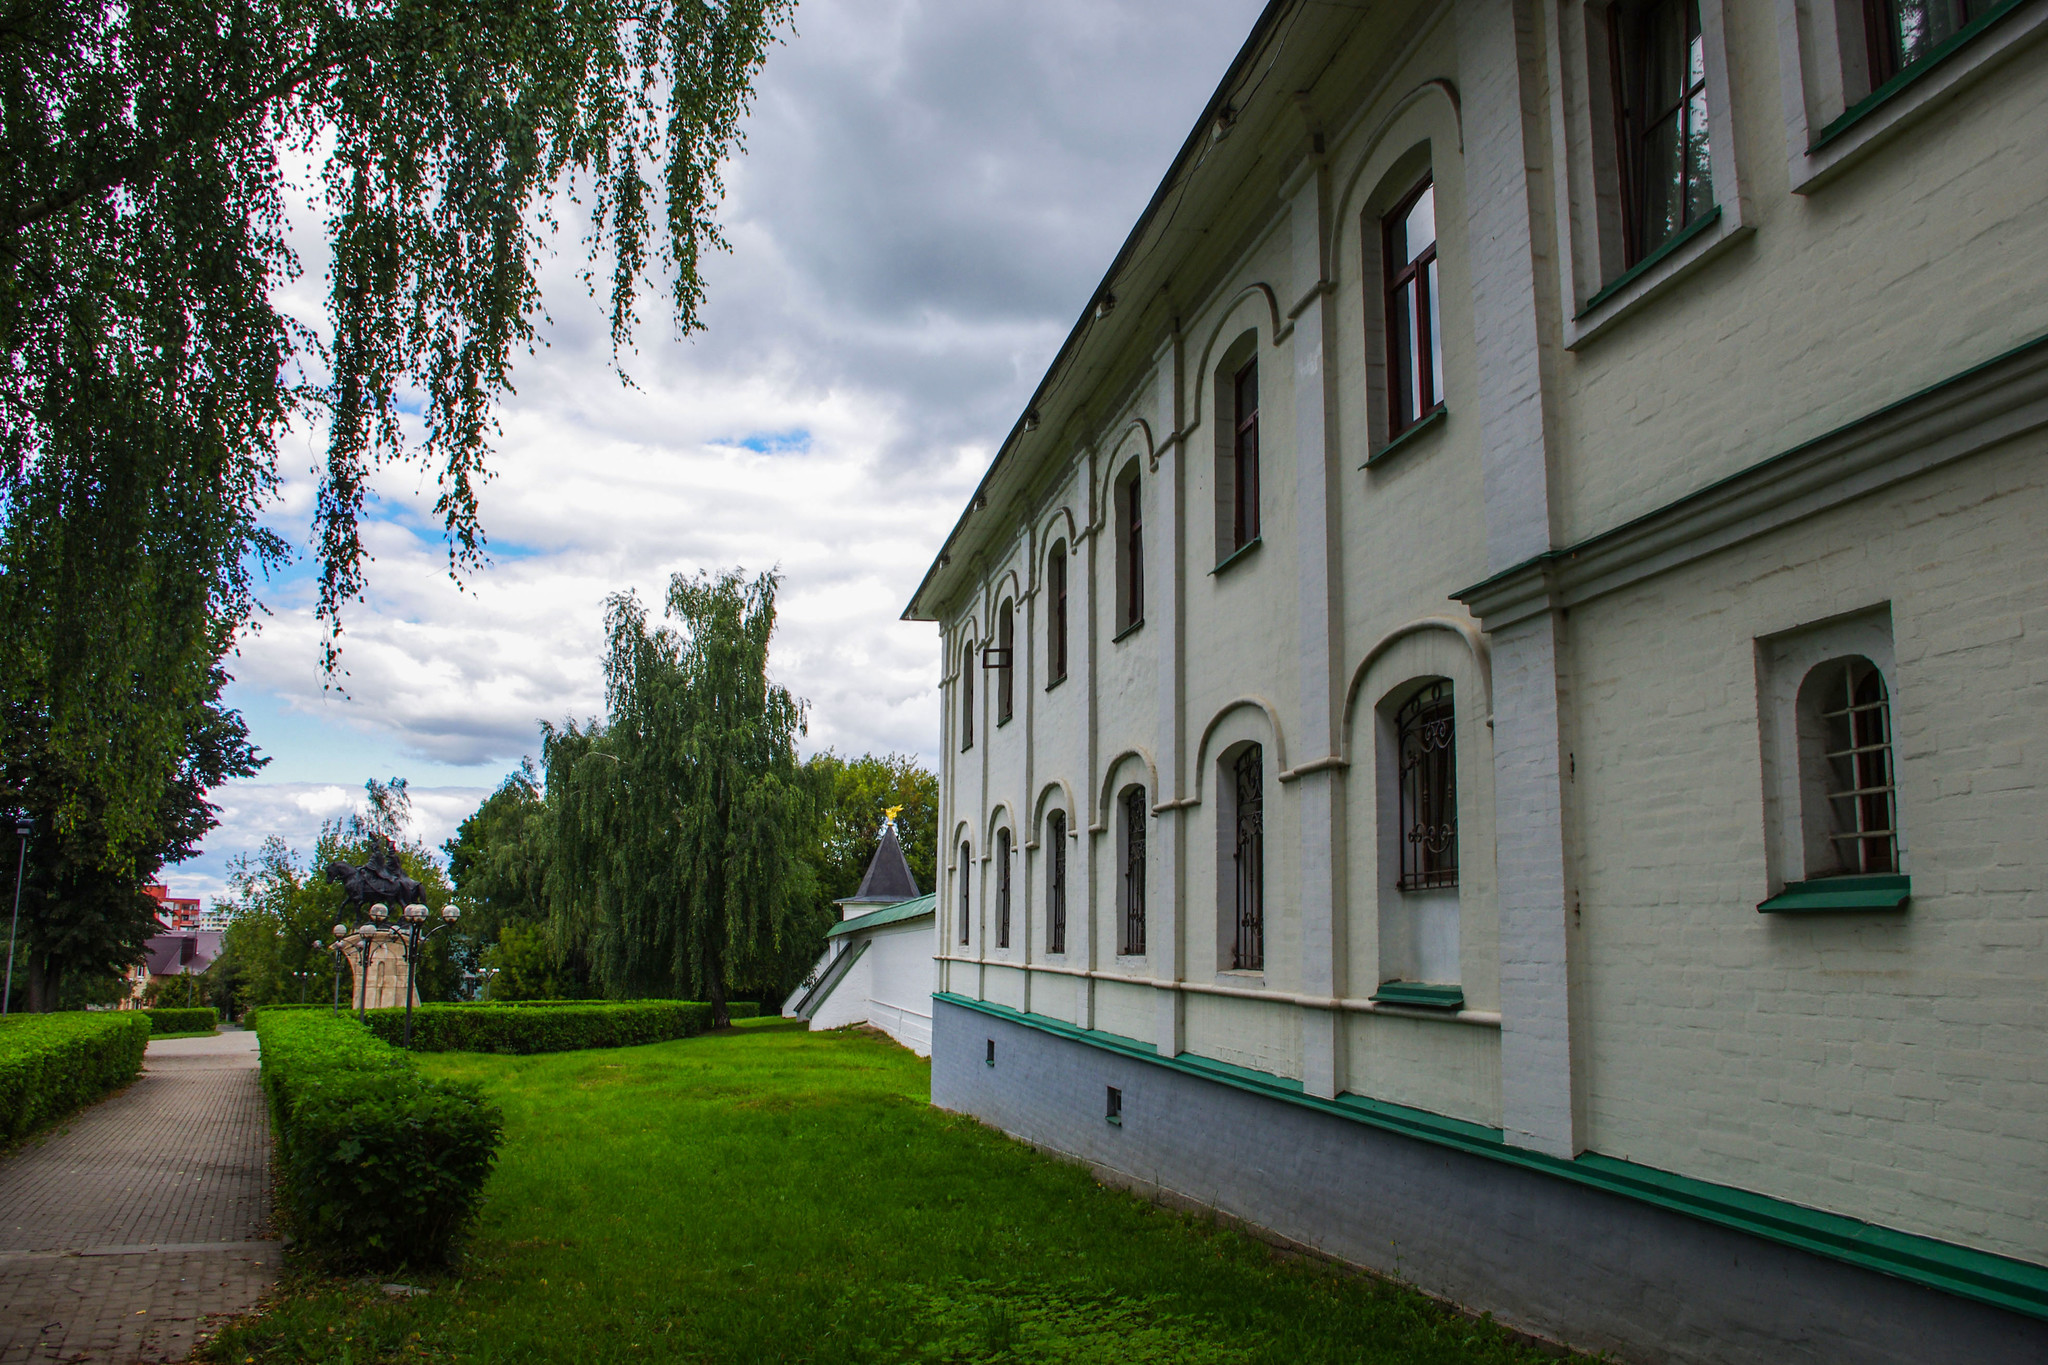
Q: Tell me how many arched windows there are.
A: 13